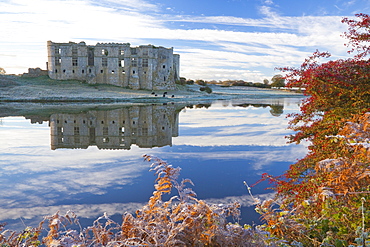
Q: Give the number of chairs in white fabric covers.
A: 0